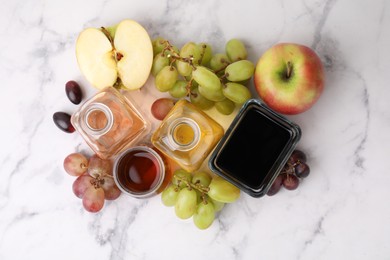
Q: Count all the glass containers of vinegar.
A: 4